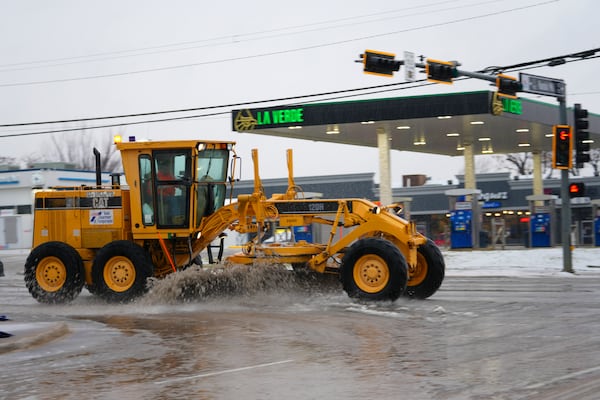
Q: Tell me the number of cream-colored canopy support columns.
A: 3